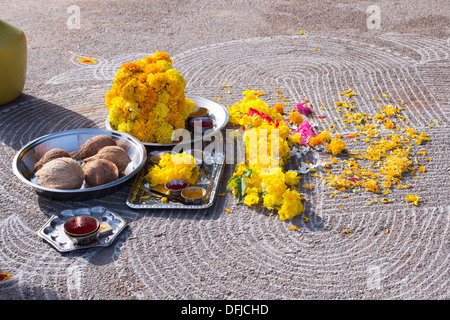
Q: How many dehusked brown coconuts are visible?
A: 5